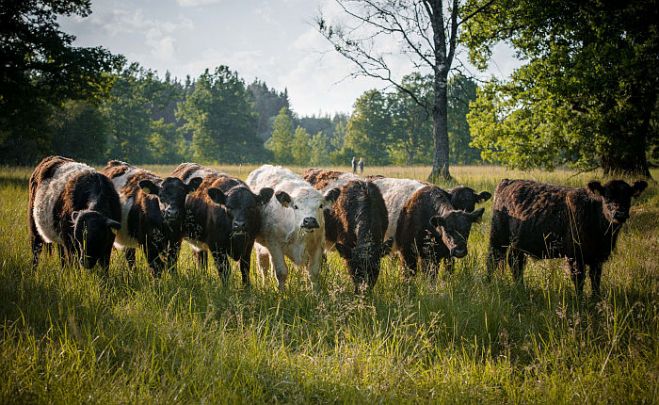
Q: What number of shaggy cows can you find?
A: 8